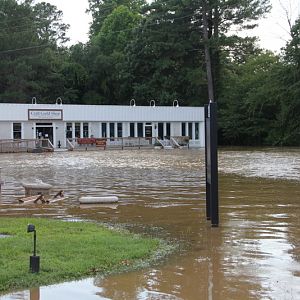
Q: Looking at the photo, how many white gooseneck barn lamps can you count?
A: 5